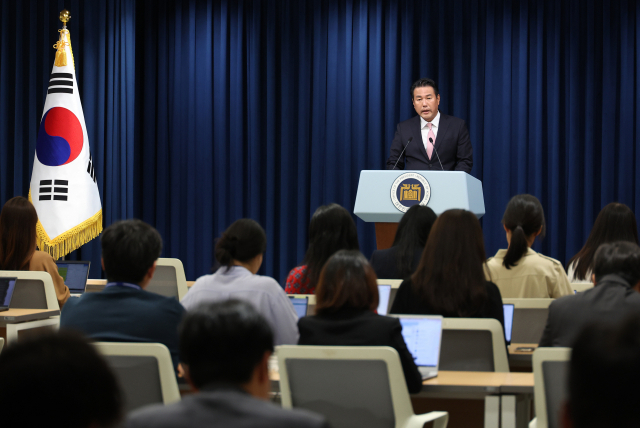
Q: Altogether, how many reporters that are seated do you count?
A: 13